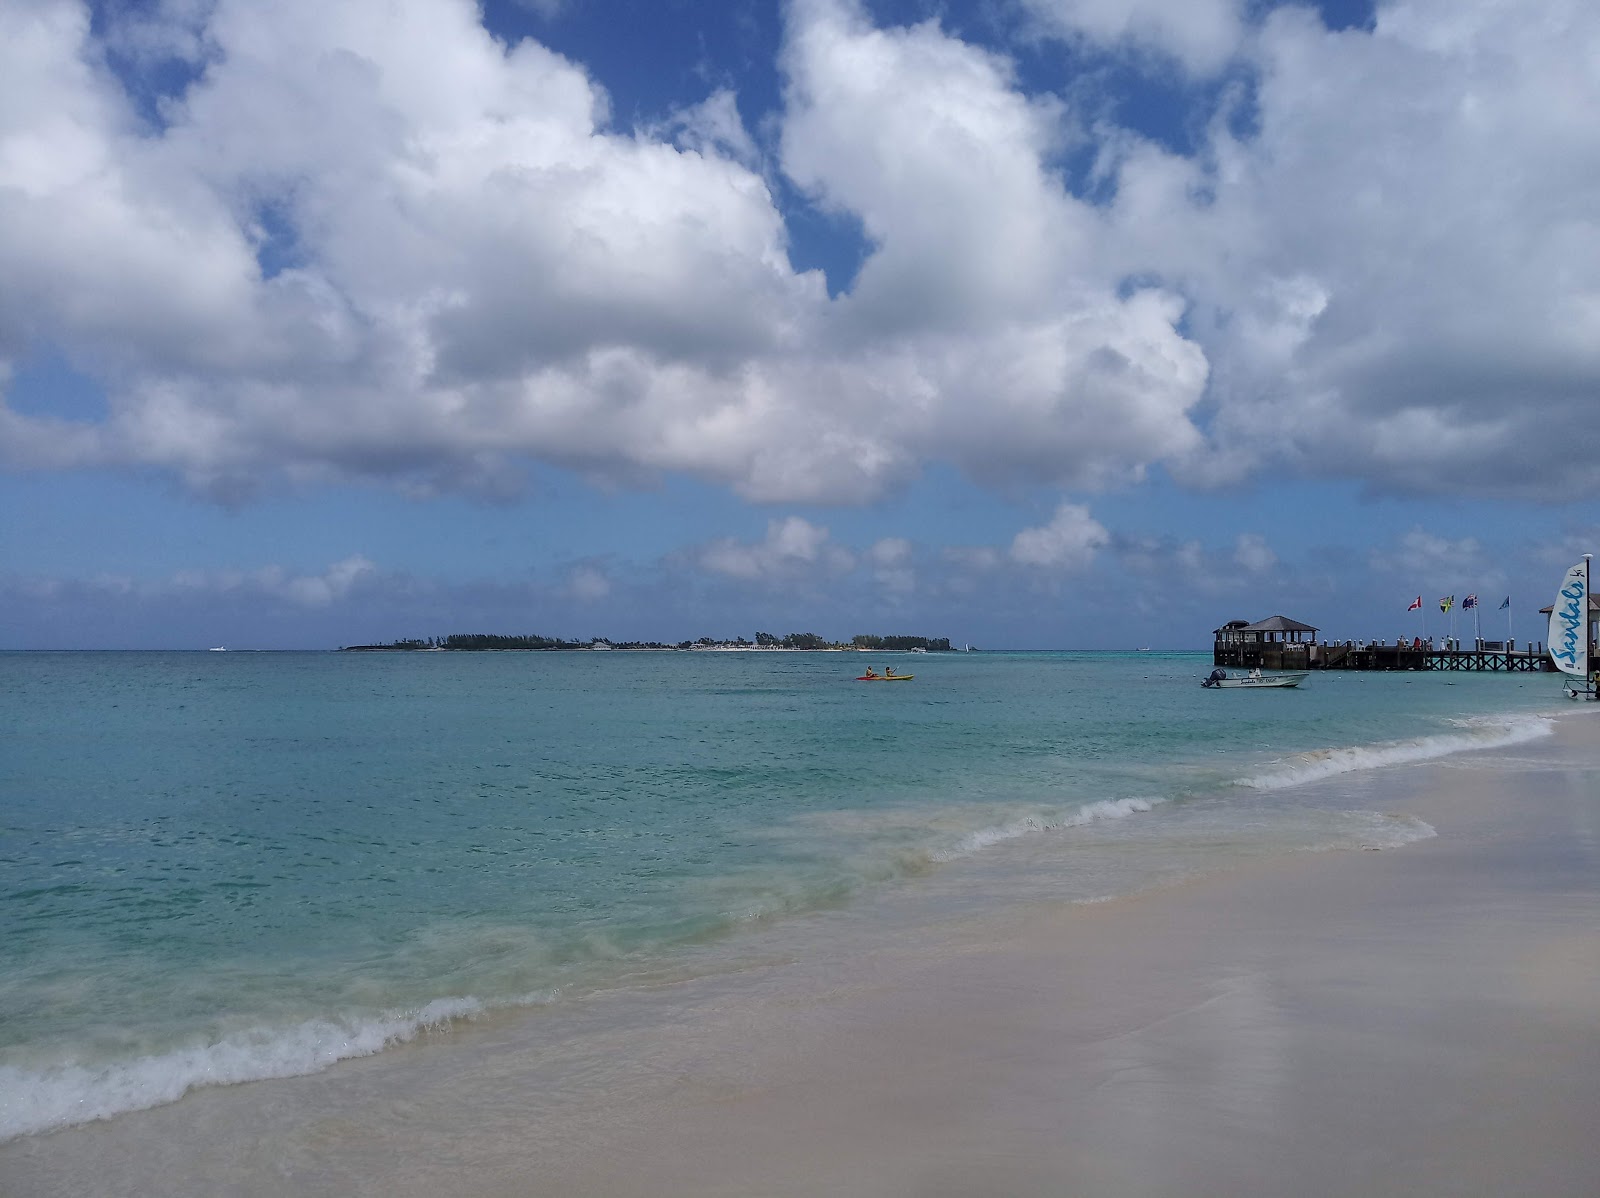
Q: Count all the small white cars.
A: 0